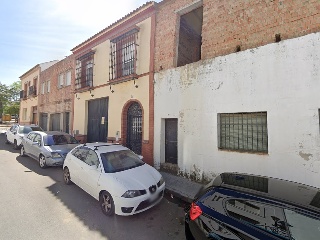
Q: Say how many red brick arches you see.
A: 1